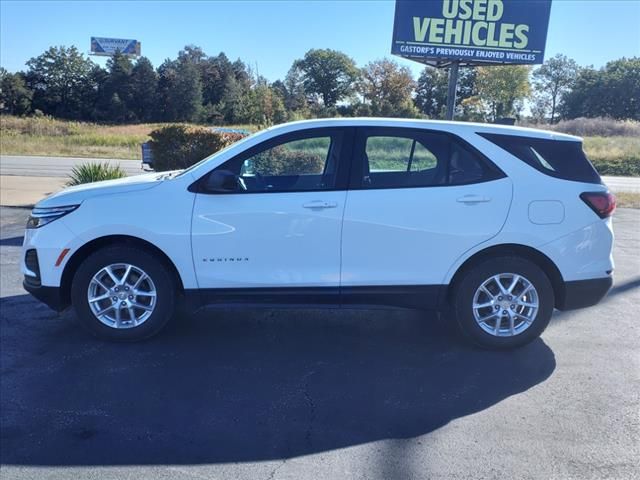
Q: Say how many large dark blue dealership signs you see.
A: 1